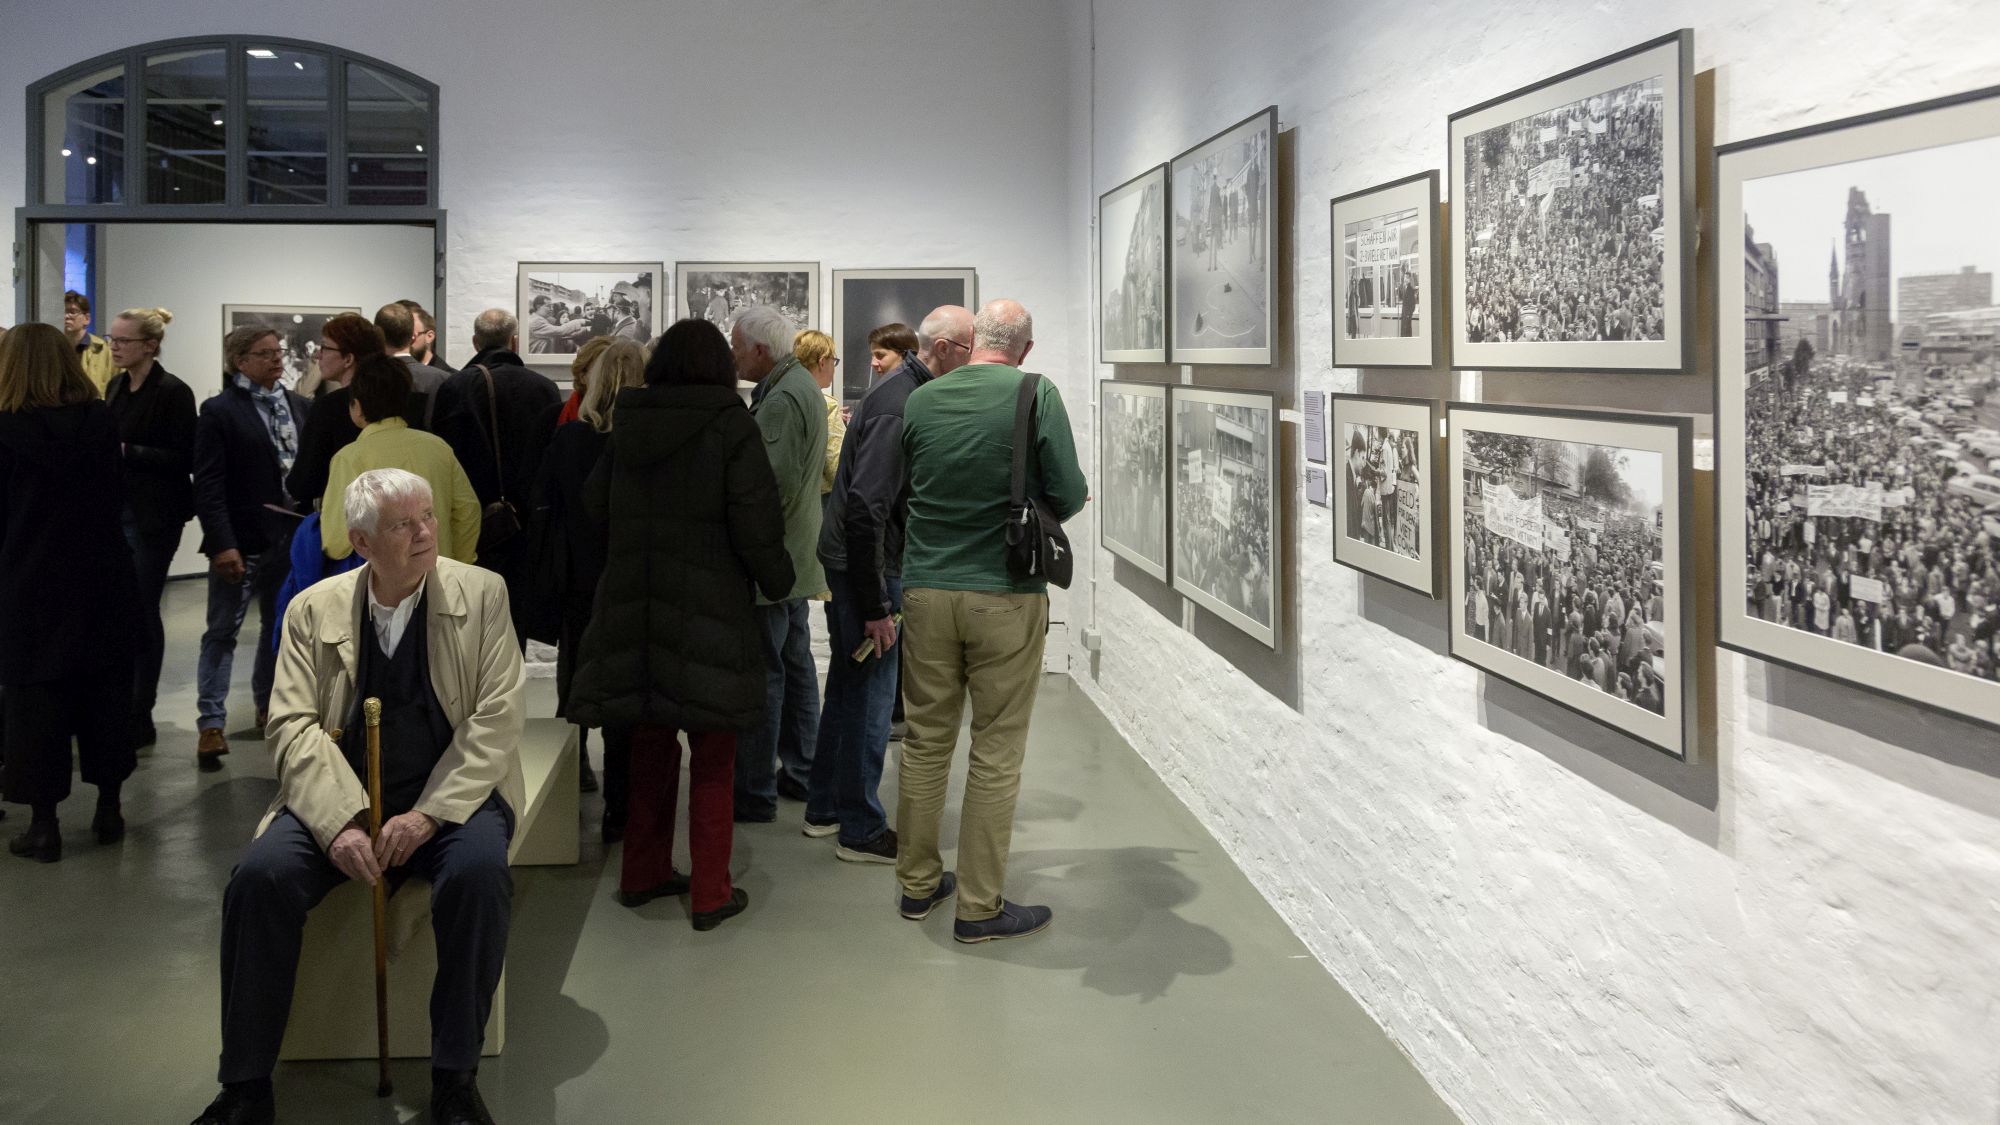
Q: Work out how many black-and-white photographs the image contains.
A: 13